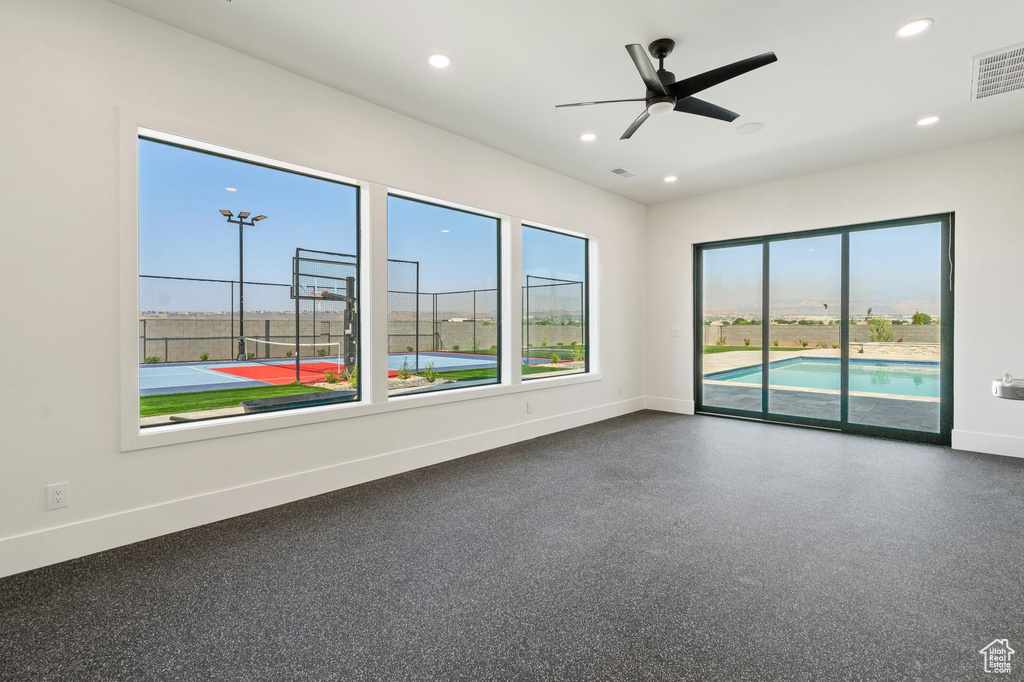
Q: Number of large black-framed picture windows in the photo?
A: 3